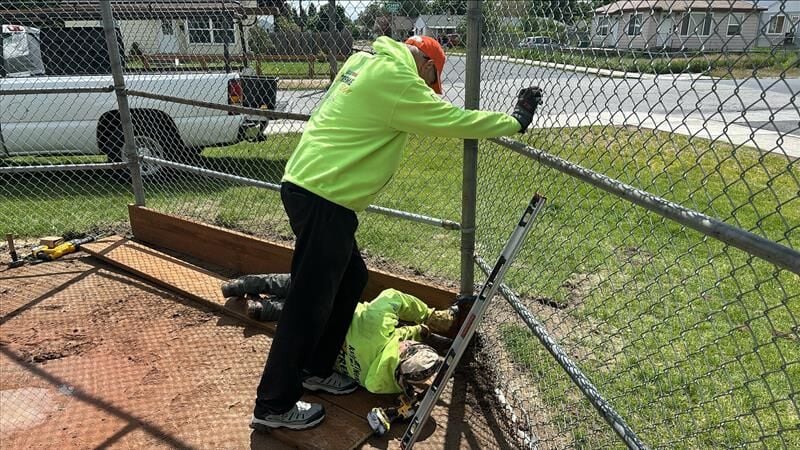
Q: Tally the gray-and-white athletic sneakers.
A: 2